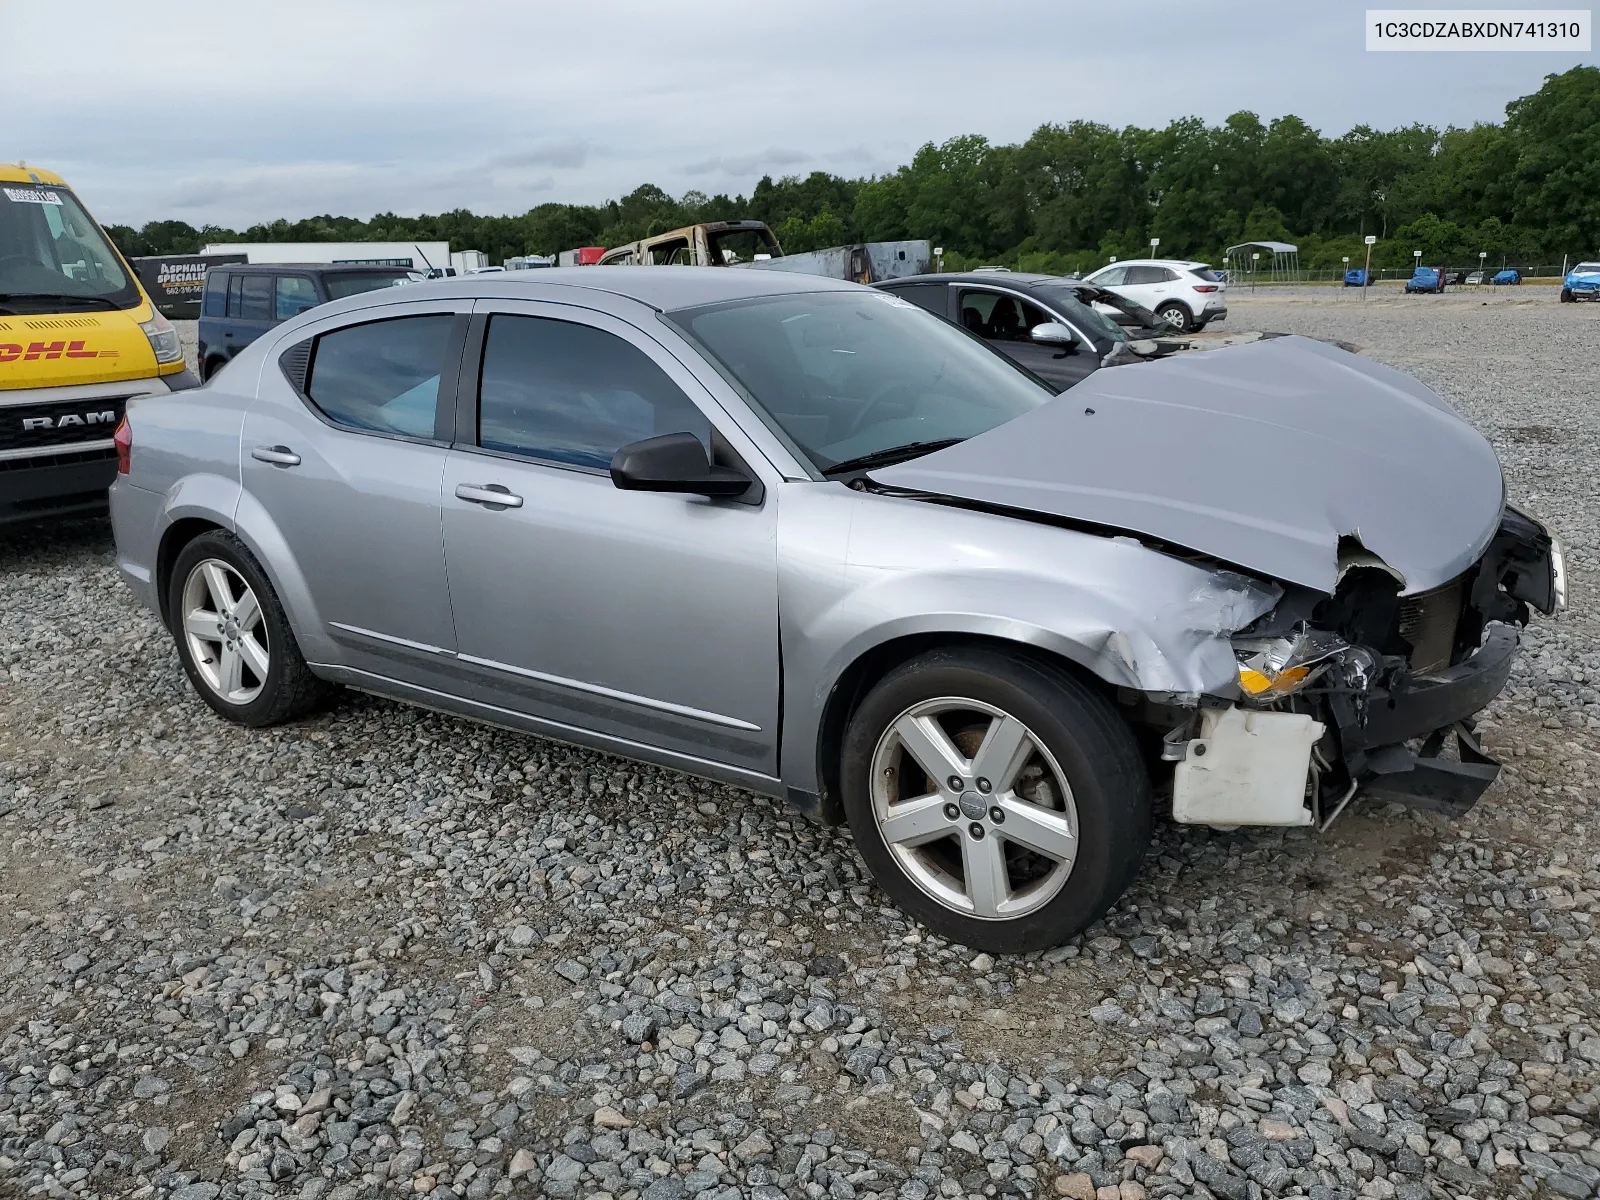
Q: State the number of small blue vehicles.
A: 4